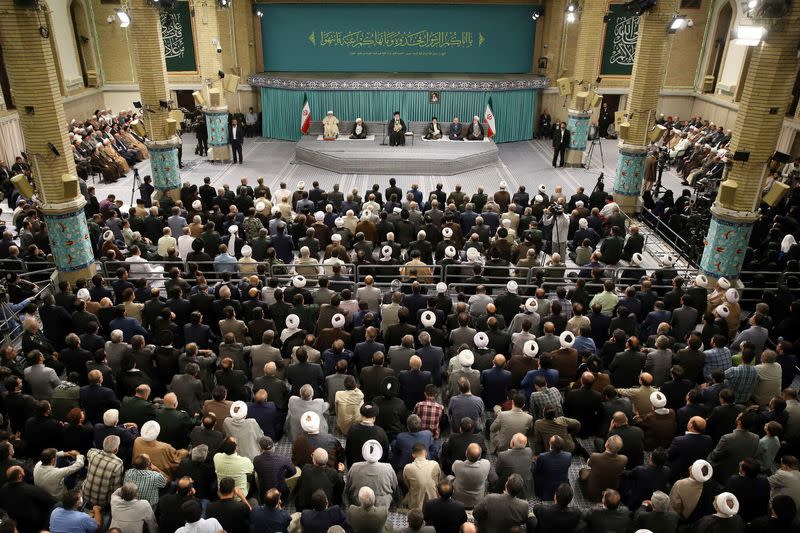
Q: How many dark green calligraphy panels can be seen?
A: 2